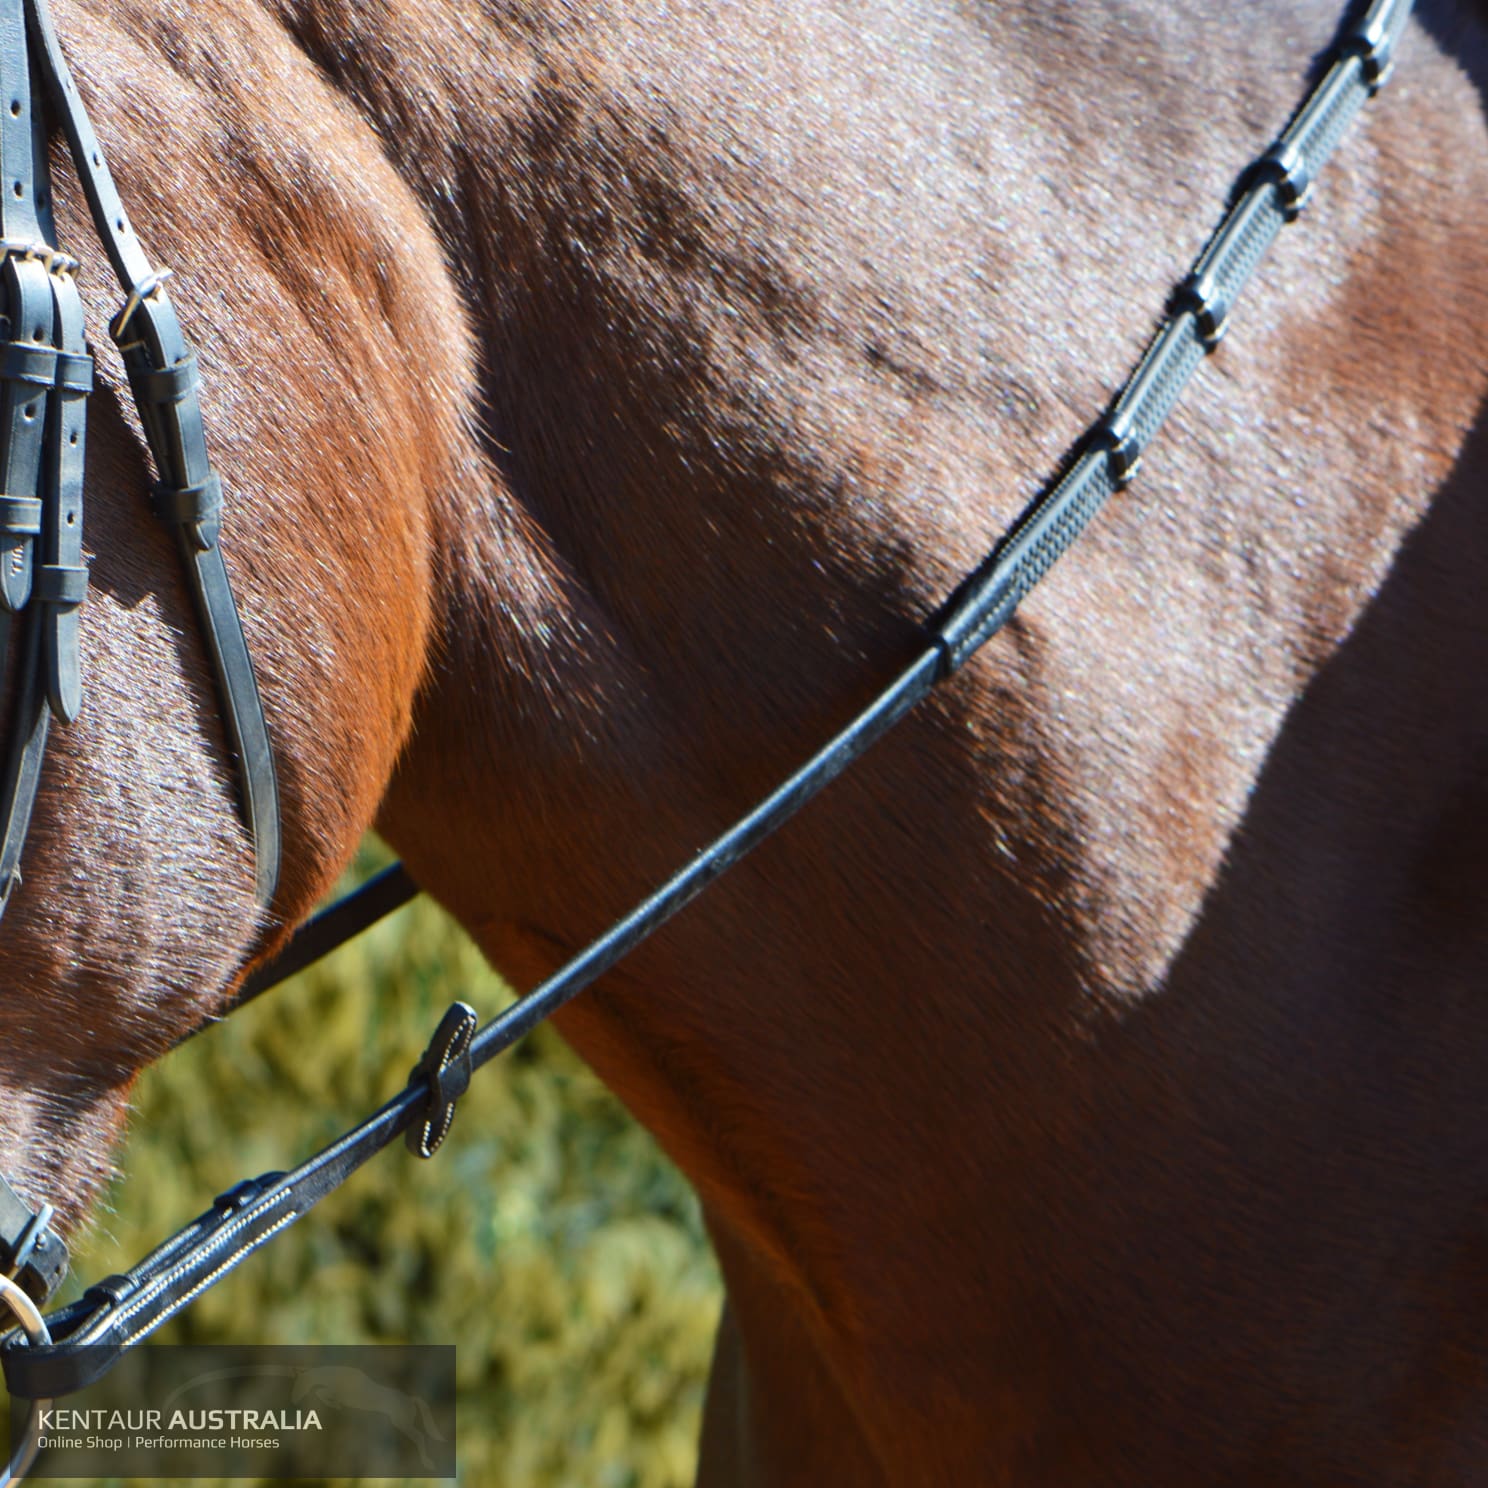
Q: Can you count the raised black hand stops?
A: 4